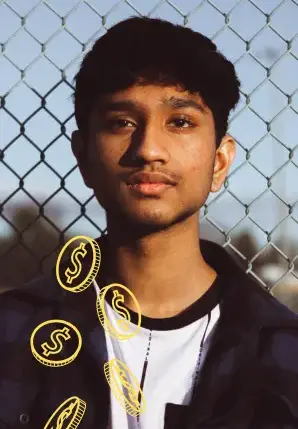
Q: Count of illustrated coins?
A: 5